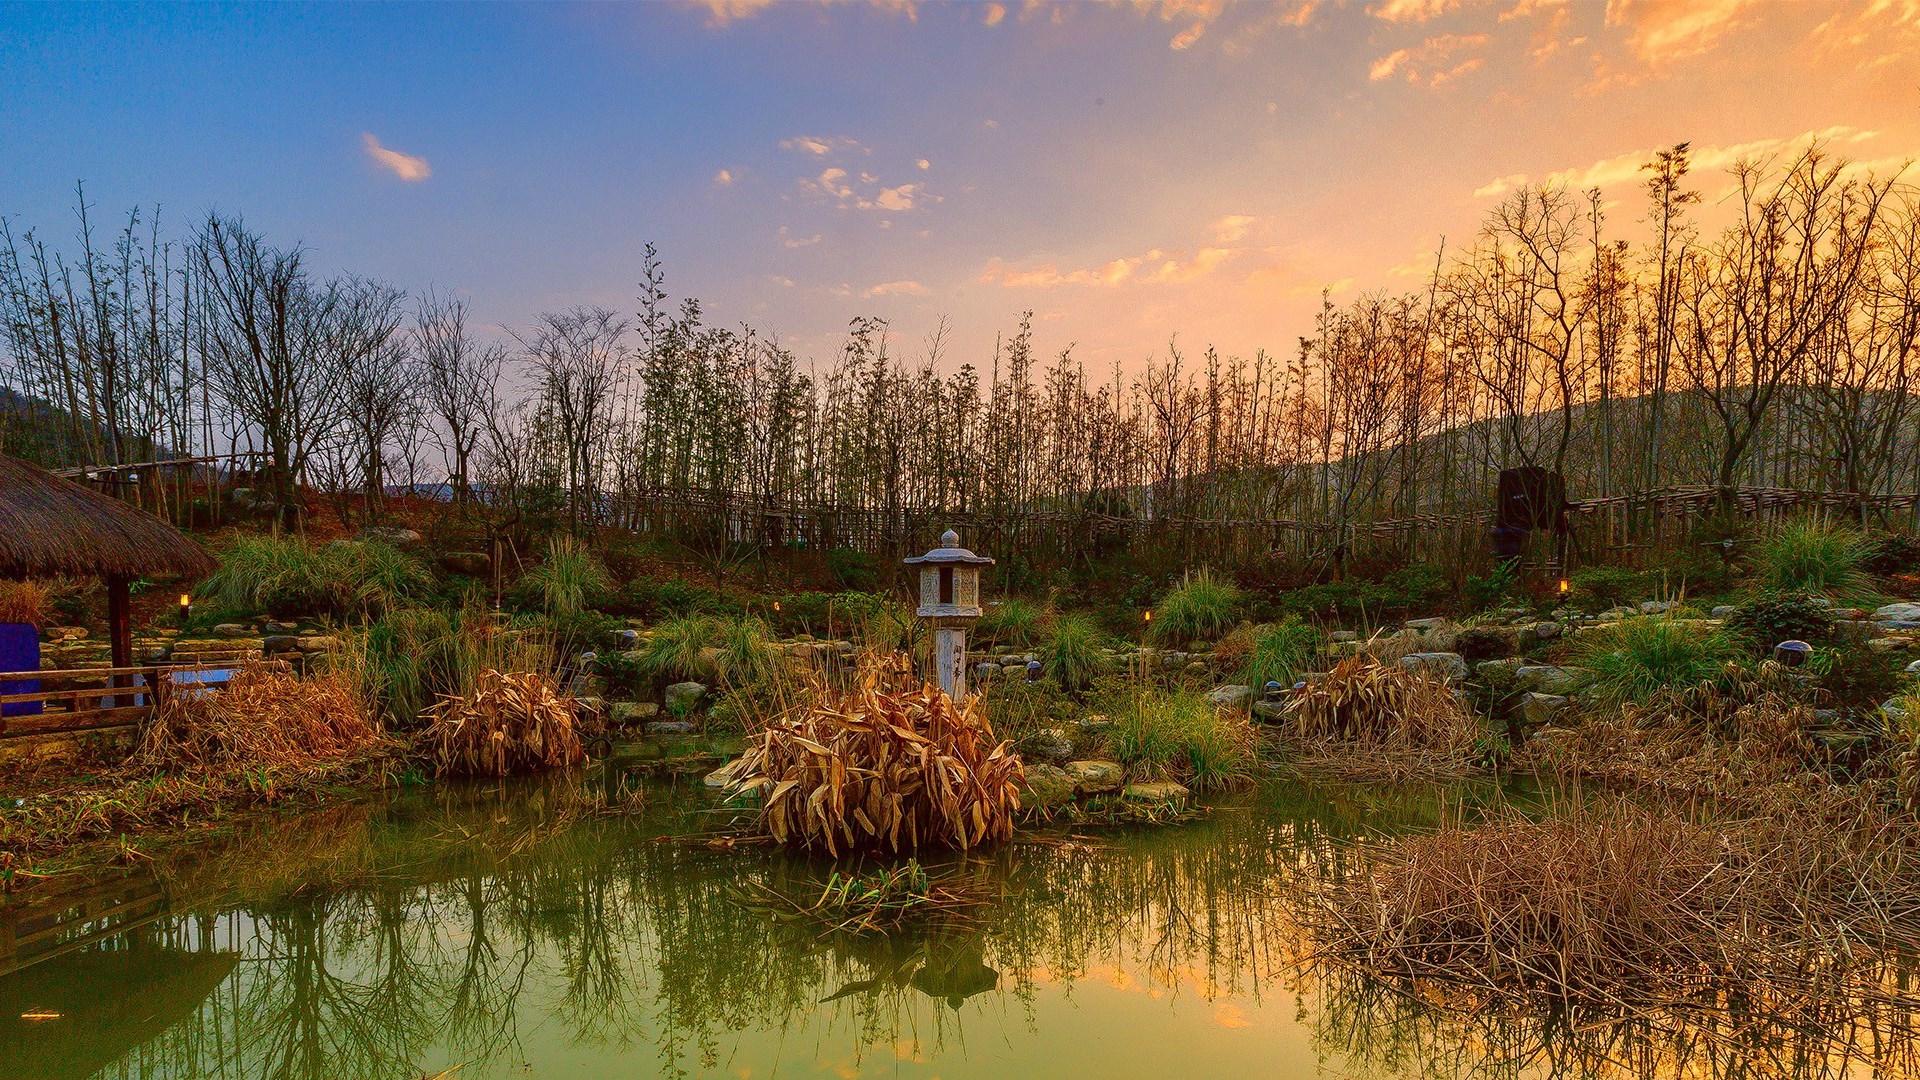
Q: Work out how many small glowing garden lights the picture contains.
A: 4